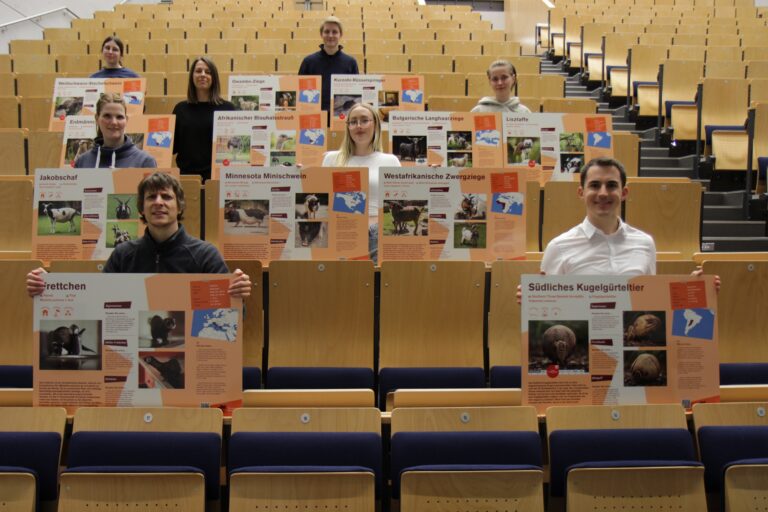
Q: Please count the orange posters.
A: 12